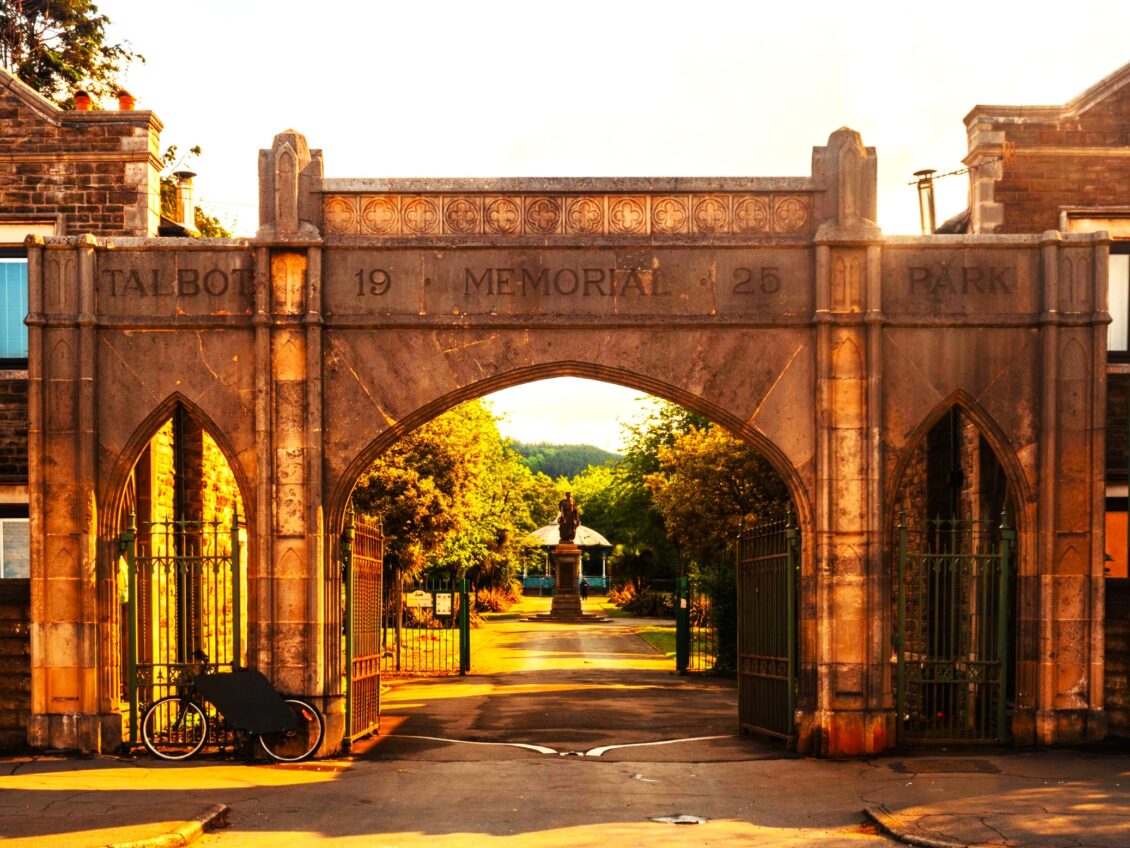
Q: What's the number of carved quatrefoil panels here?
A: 12